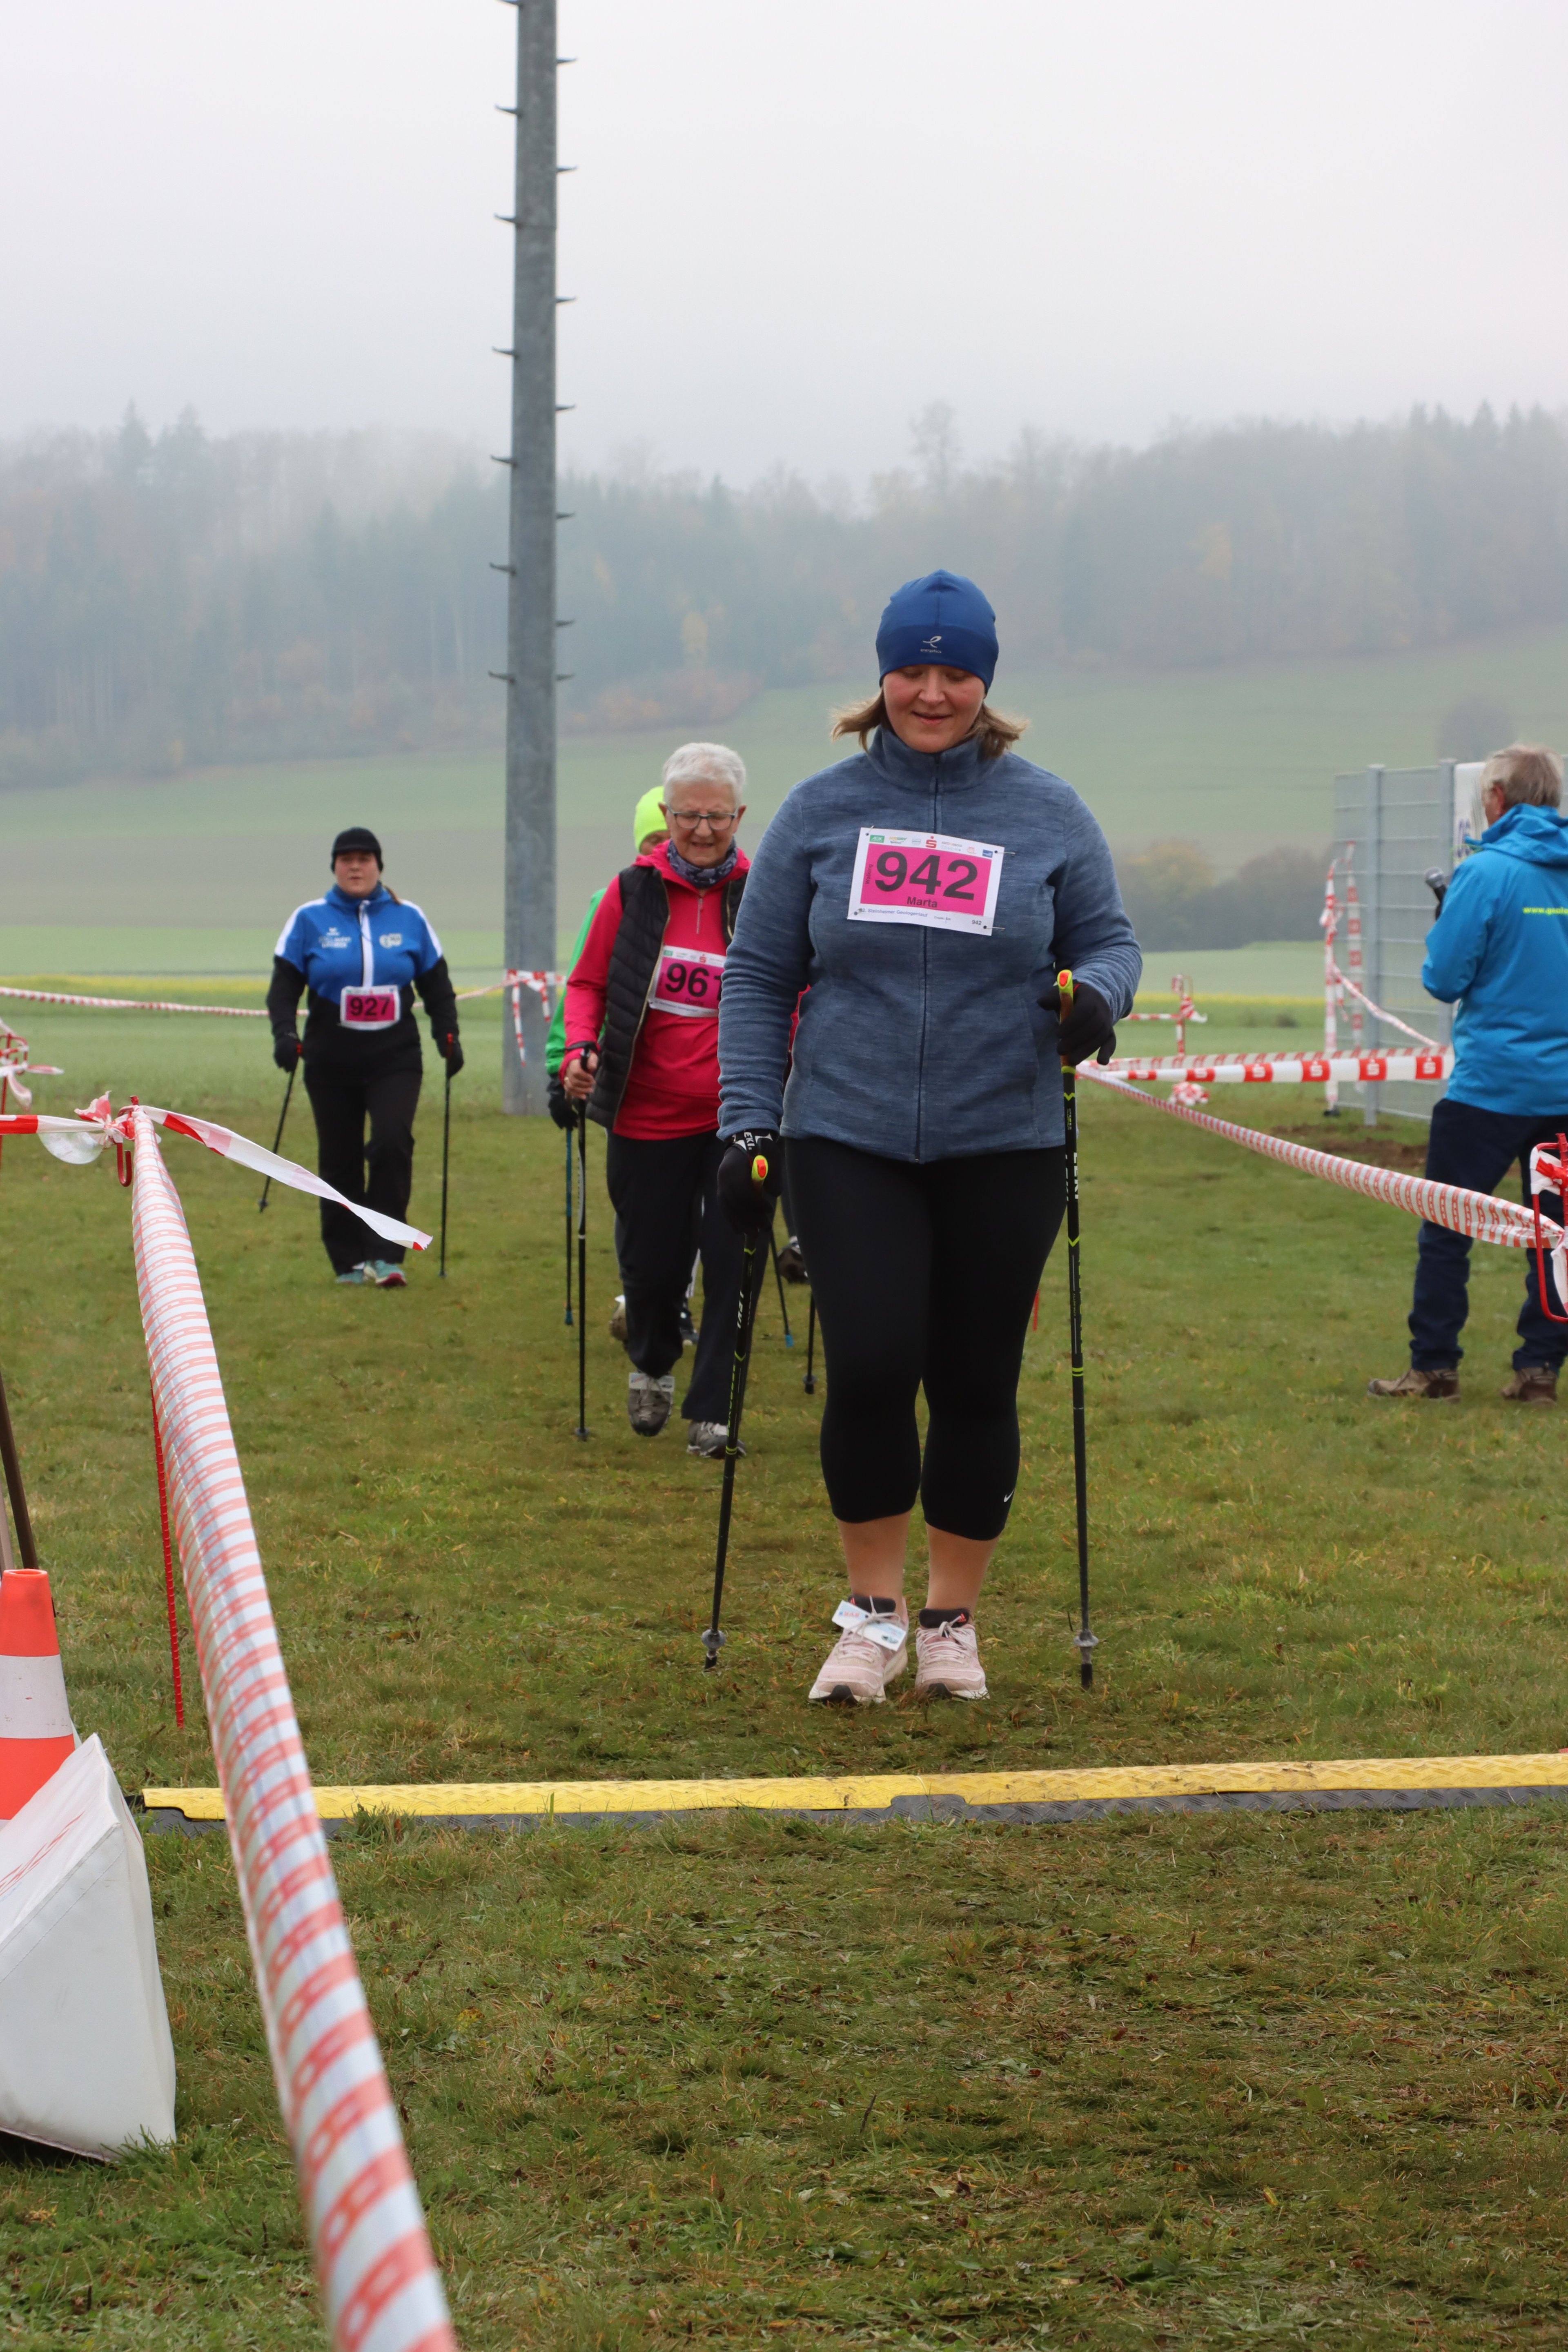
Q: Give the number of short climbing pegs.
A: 14